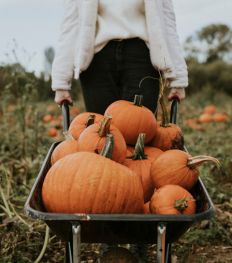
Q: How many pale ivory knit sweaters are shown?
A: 1